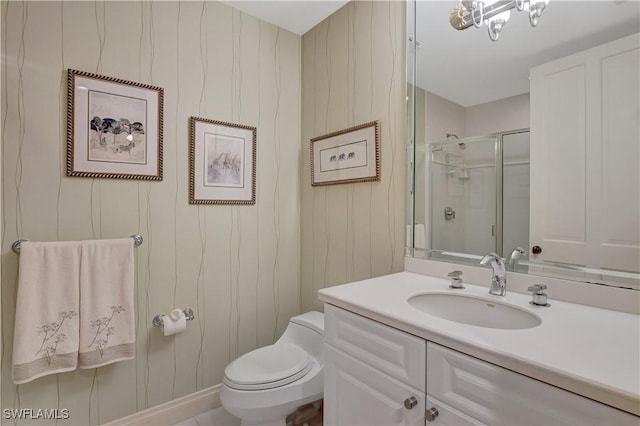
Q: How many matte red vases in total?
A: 0